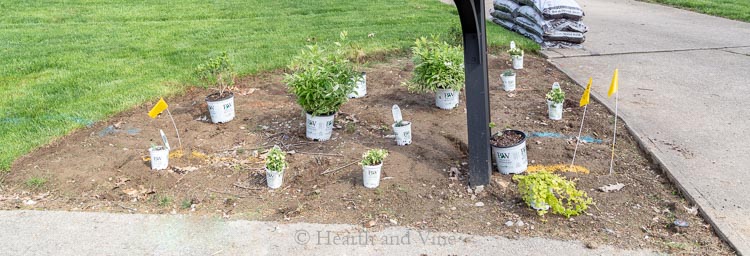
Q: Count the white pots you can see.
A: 13